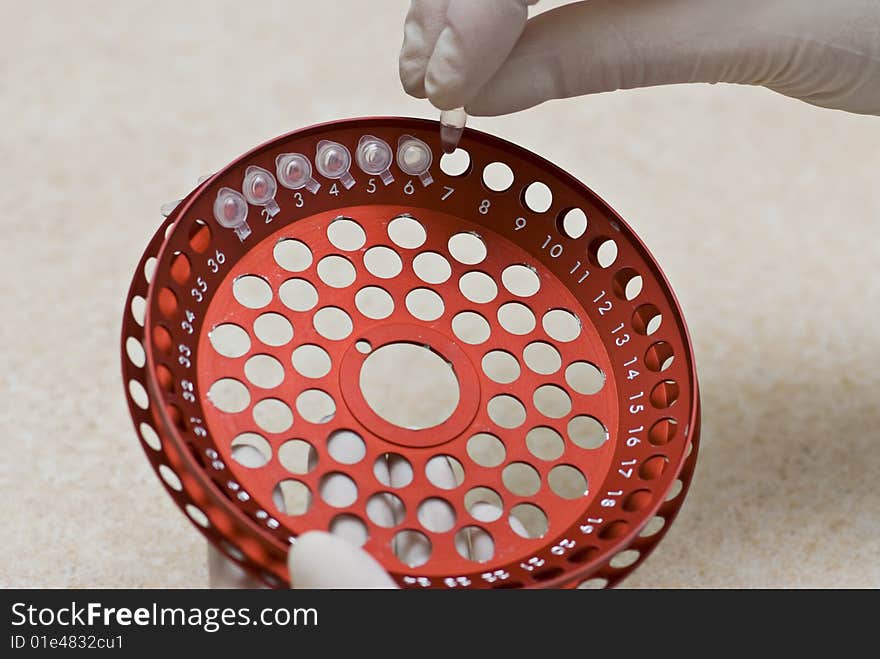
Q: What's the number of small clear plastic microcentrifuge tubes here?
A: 7